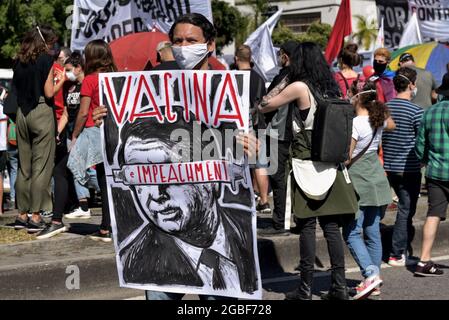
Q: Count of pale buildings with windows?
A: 1